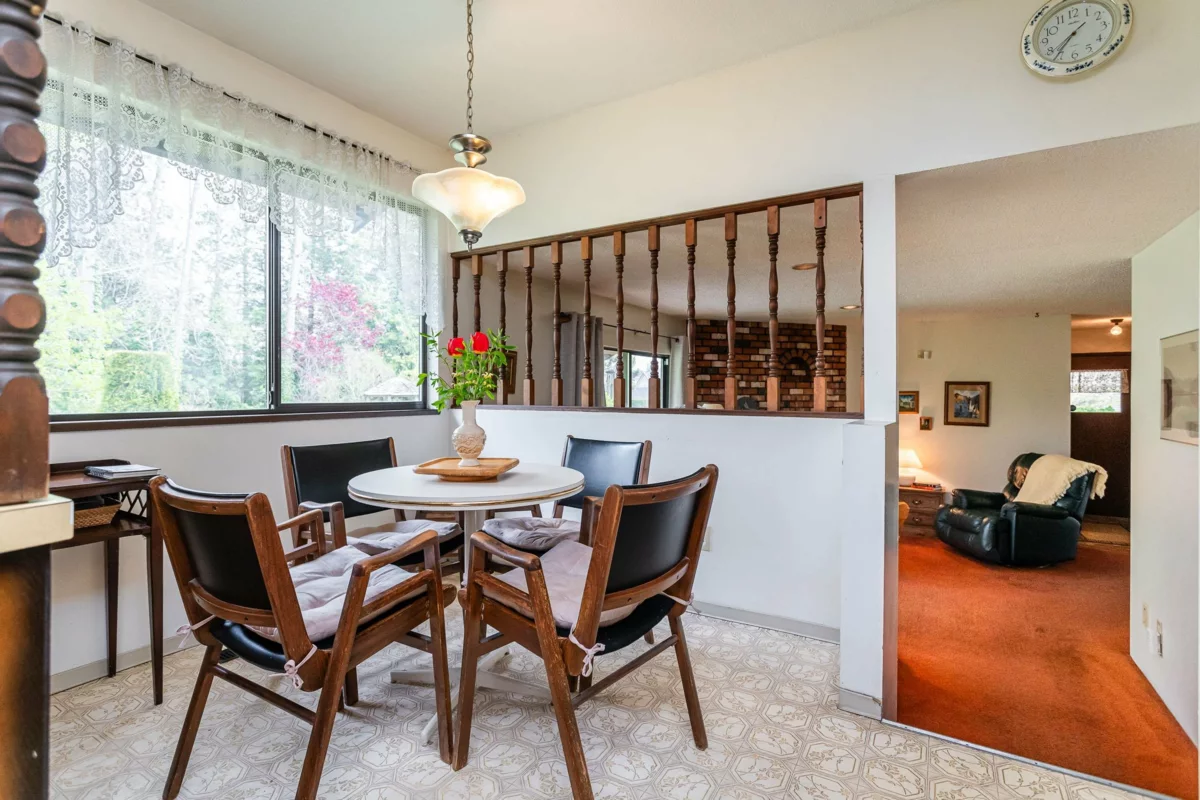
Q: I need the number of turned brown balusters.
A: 13